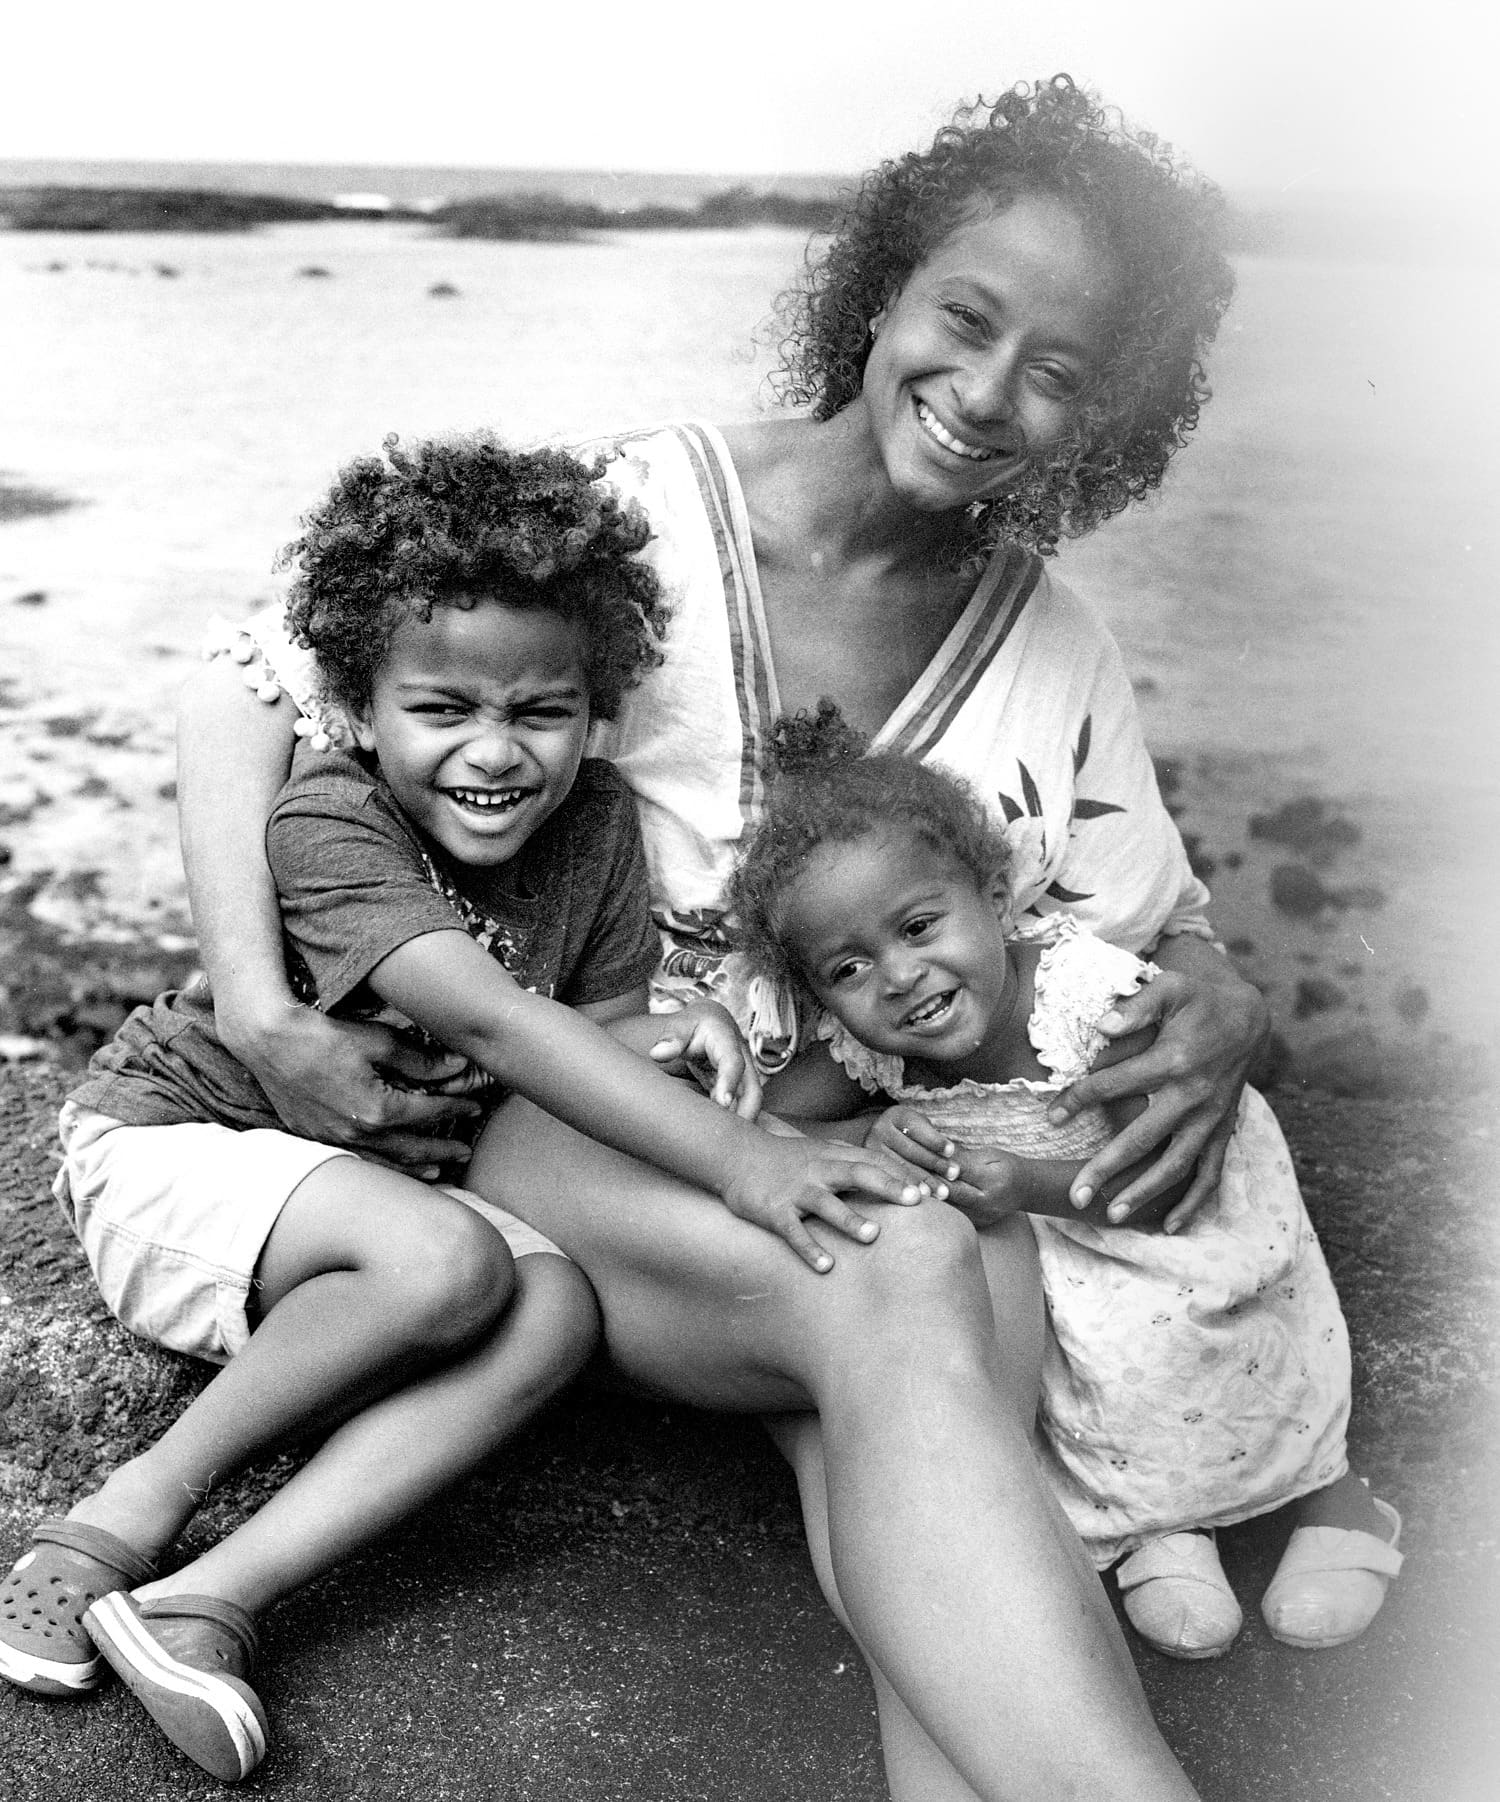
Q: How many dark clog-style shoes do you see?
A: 2